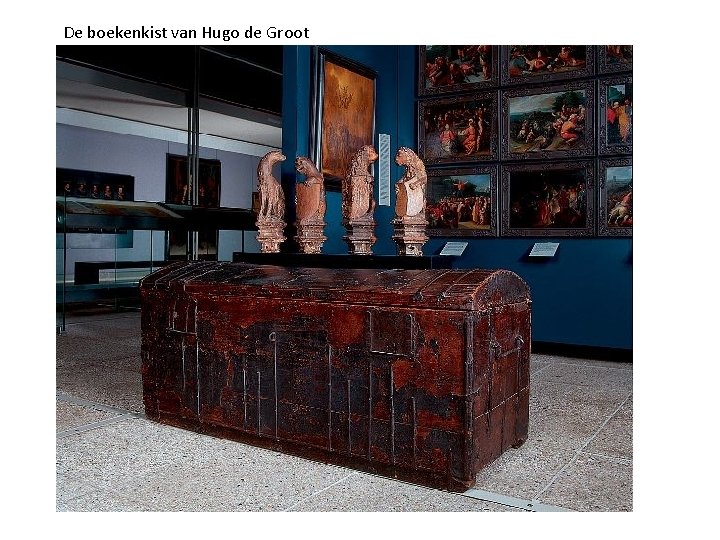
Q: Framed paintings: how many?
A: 12